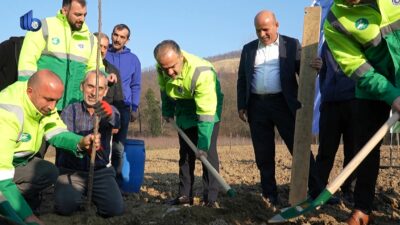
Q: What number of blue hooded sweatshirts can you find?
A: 1